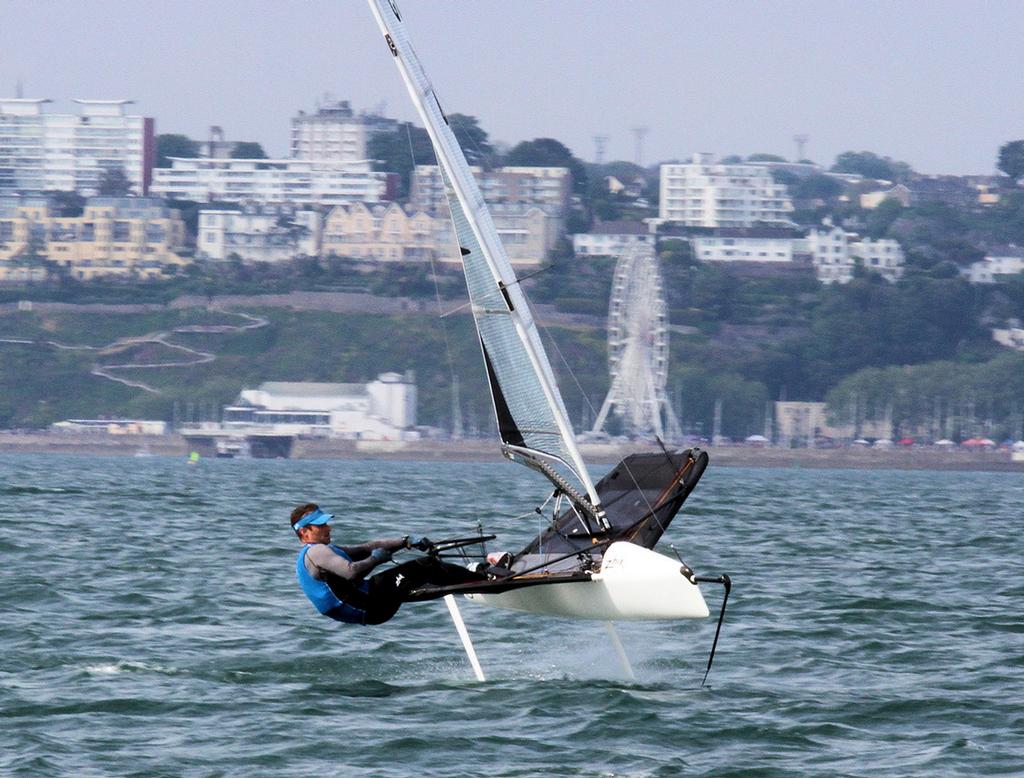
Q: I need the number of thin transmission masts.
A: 3